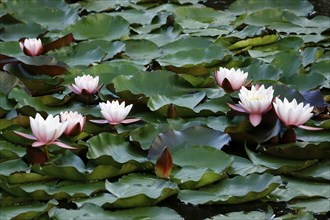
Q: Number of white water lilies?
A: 8